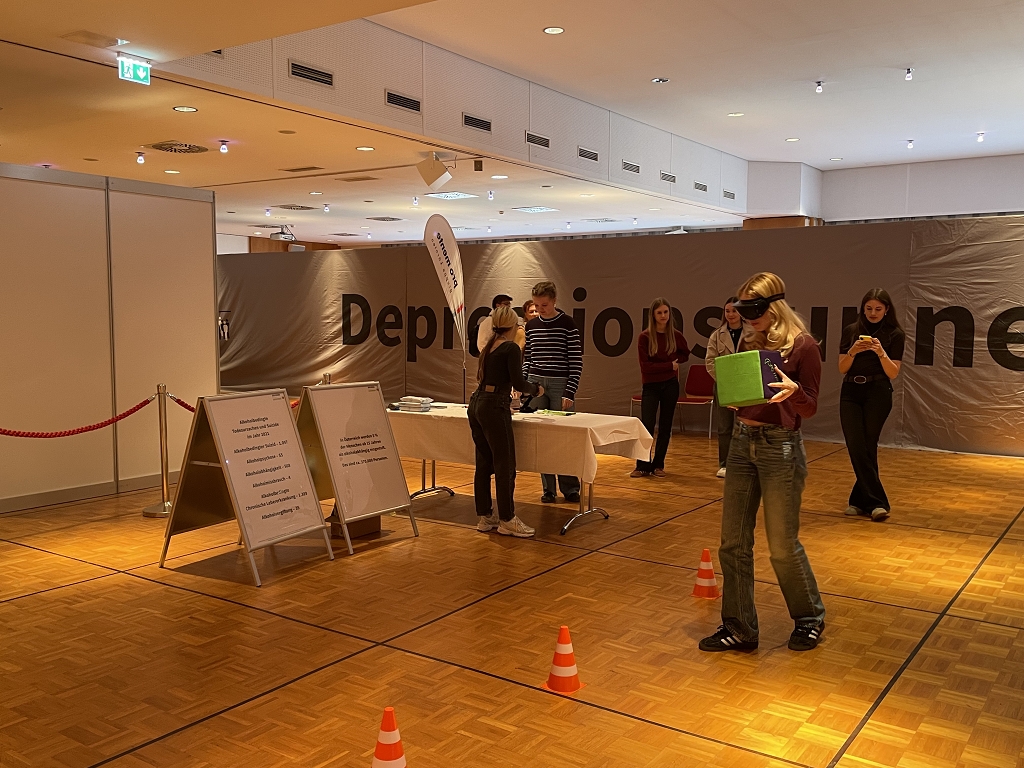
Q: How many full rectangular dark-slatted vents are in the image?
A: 9